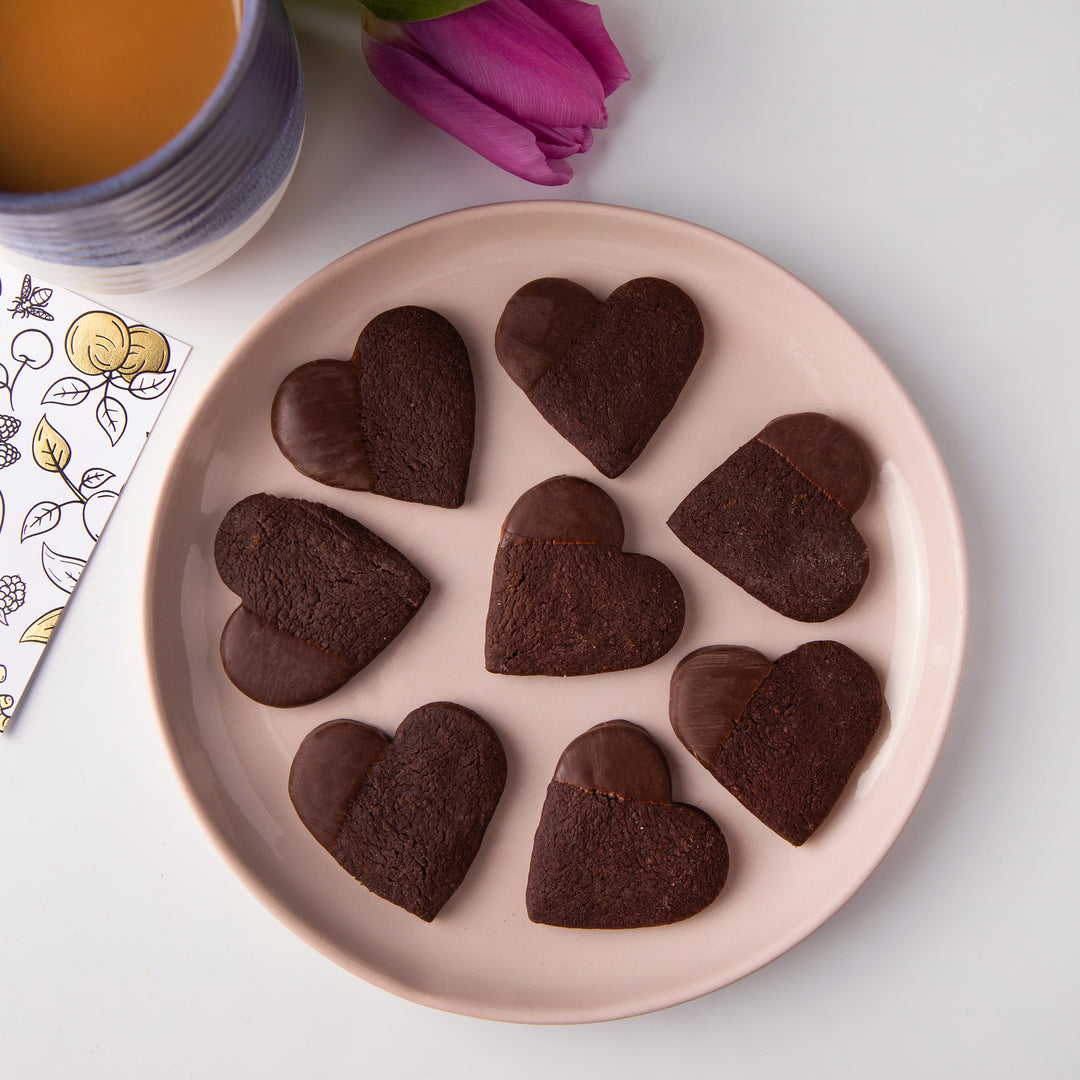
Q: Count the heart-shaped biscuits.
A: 8